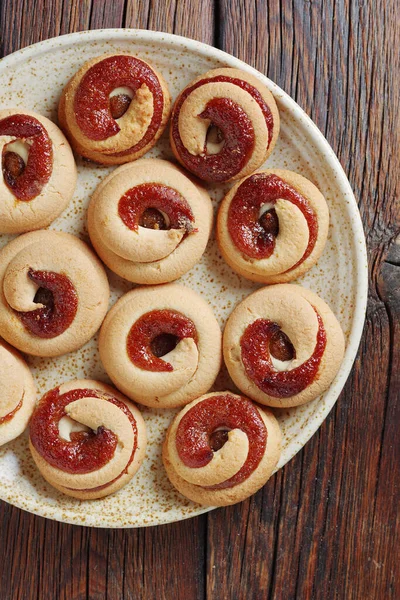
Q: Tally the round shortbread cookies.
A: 11